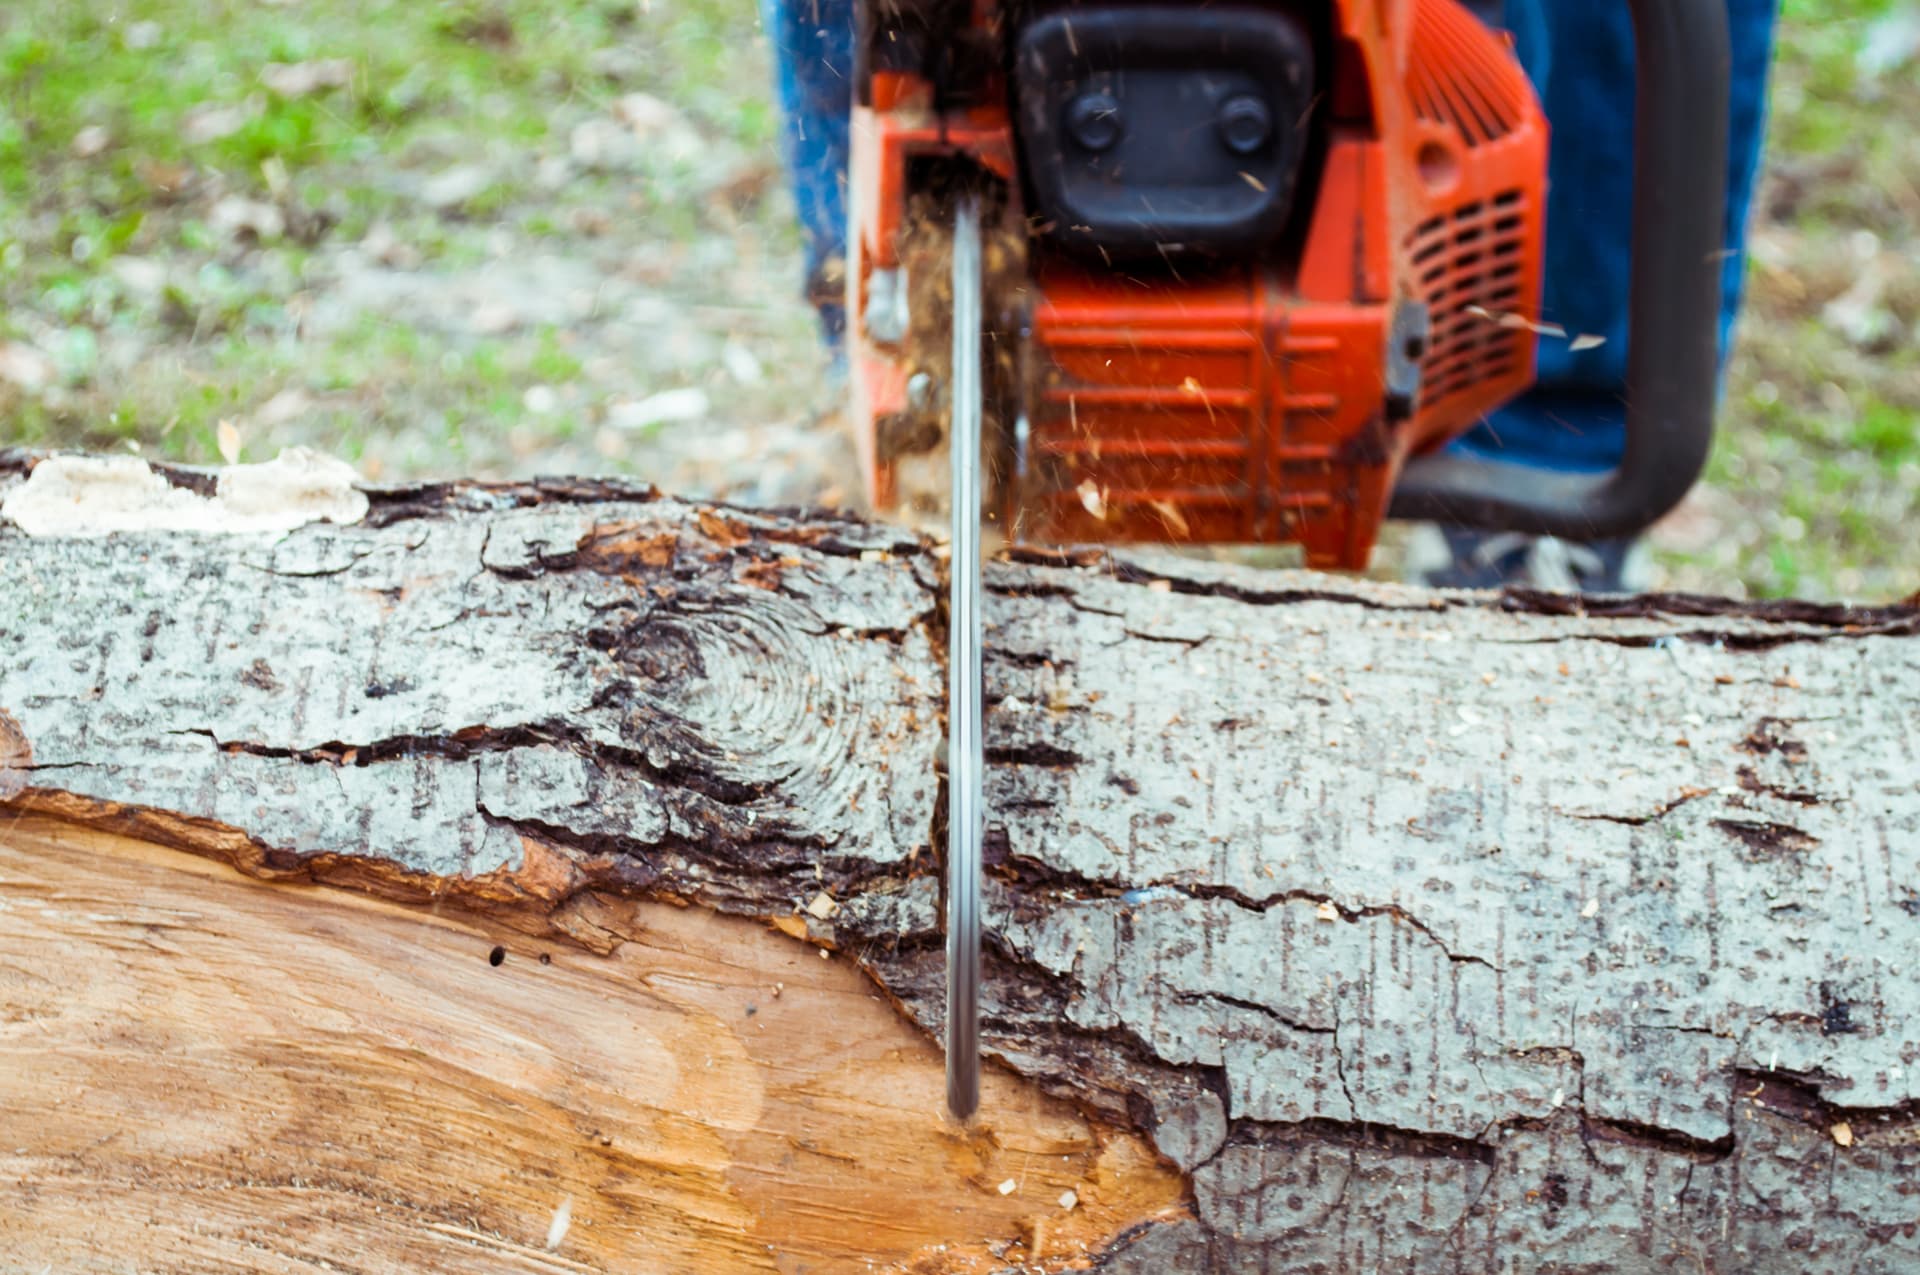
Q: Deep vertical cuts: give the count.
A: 1